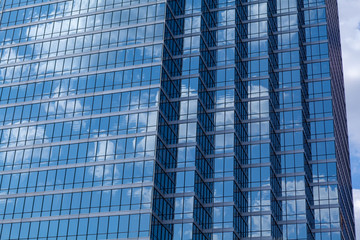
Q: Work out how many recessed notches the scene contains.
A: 5